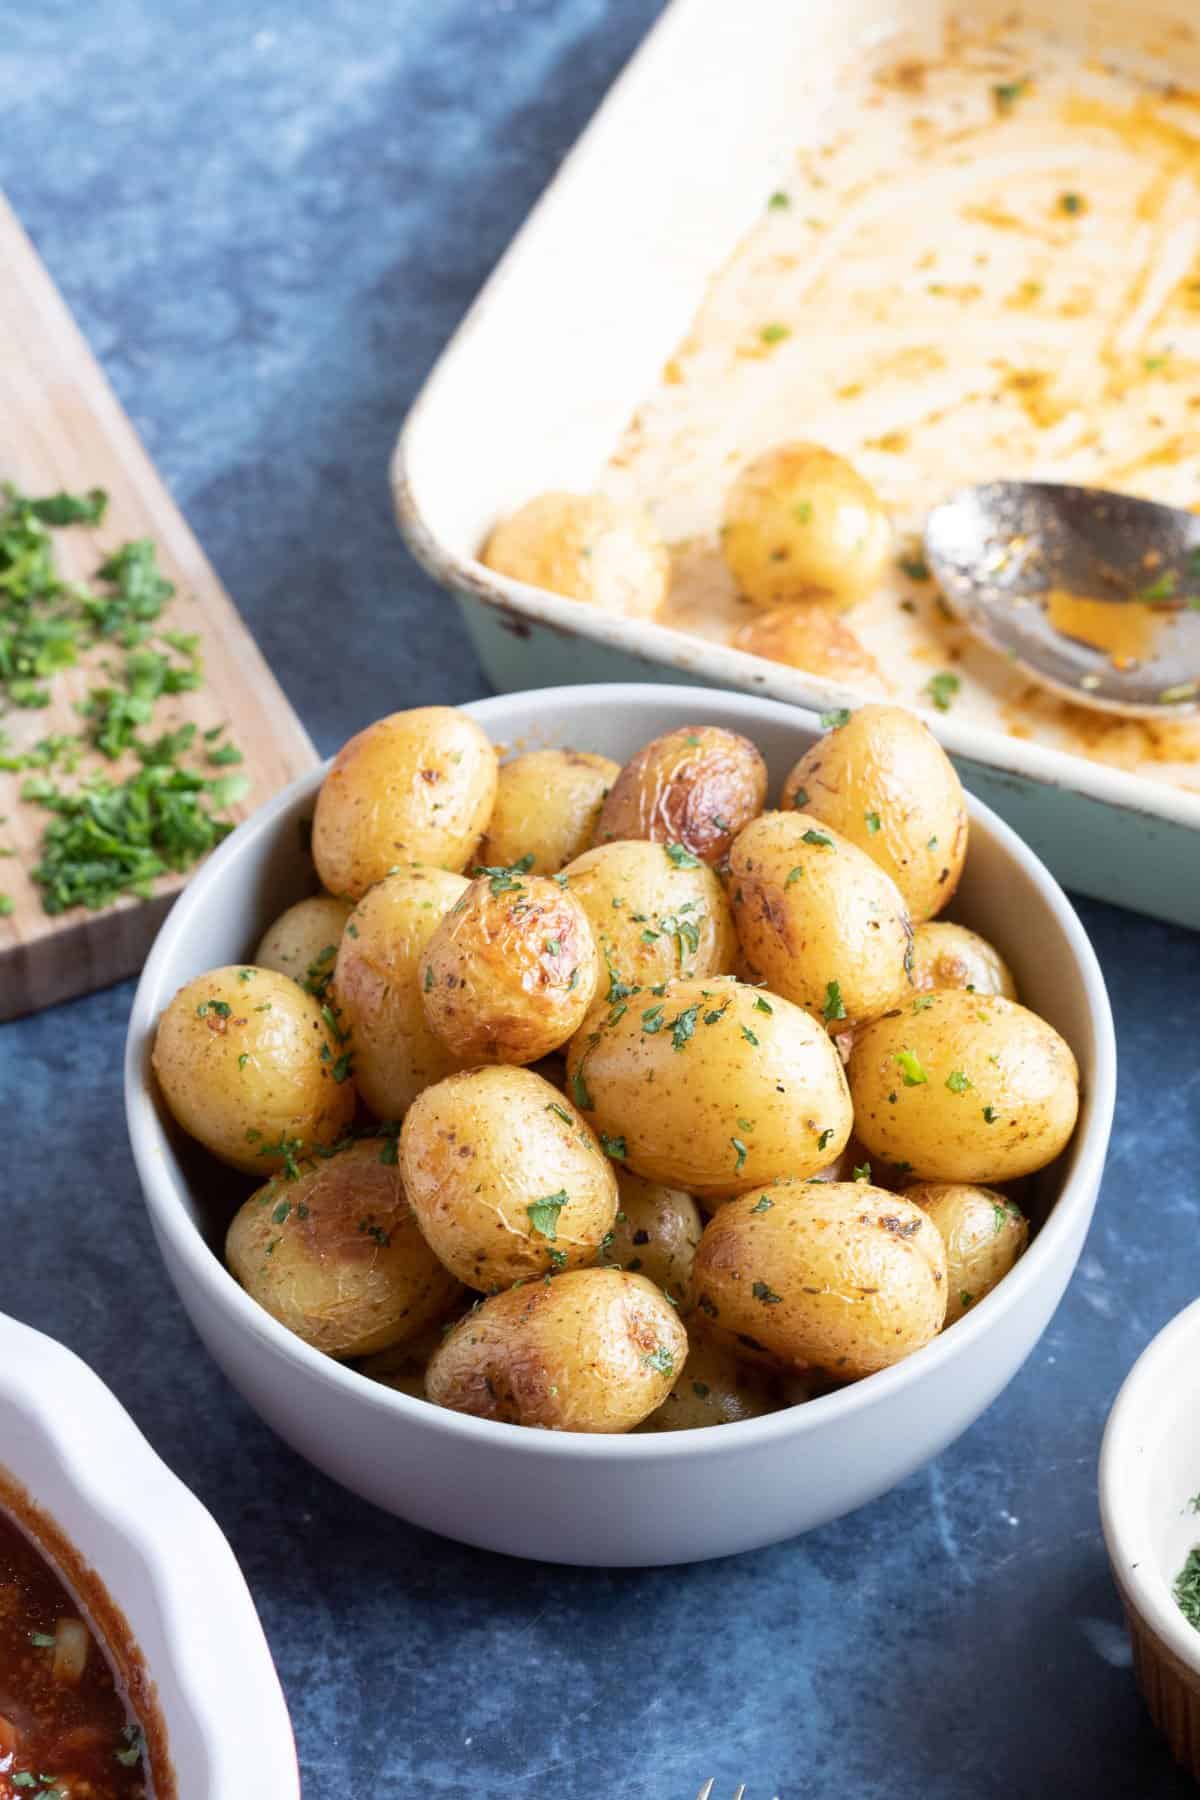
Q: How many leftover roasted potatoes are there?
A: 3